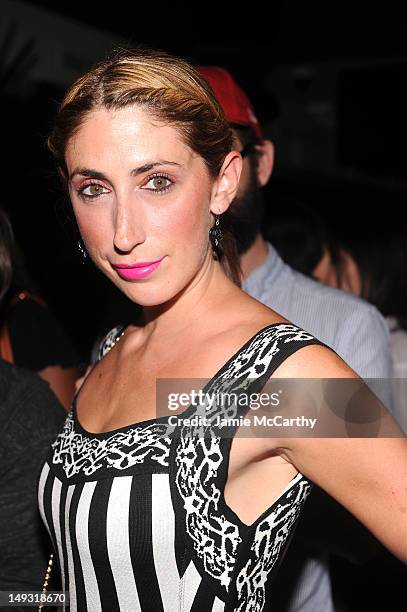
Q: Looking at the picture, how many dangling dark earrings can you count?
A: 2